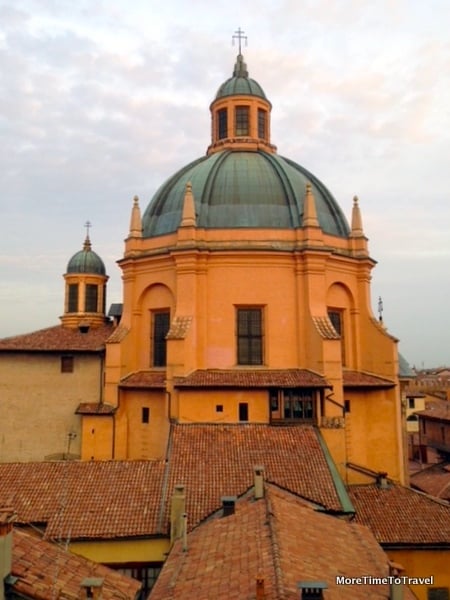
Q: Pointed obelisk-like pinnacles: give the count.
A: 4